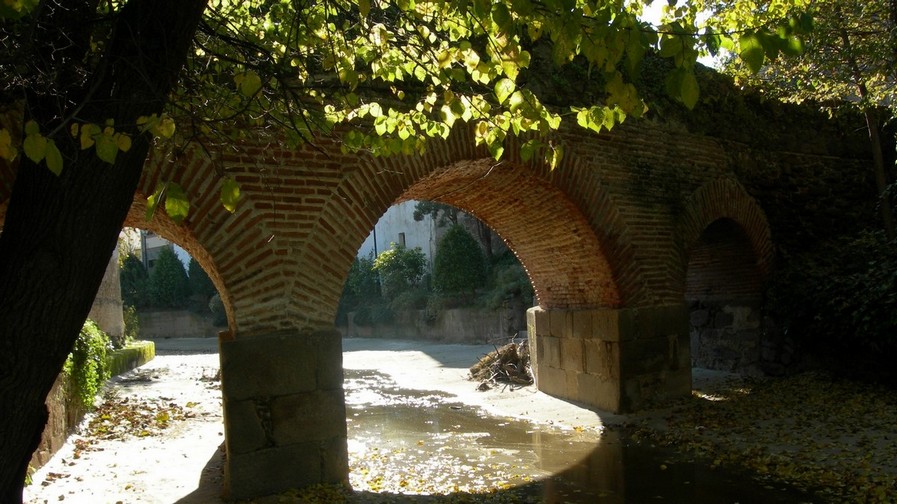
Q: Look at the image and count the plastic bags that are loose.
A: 0